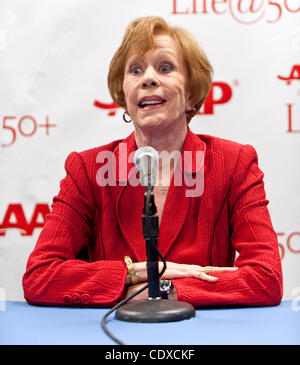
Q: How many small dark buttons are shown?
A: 3